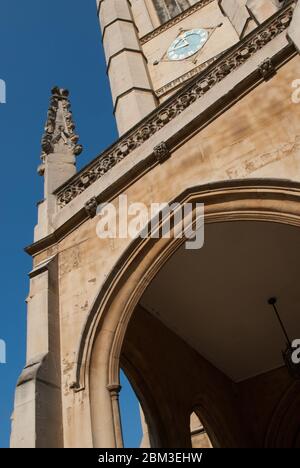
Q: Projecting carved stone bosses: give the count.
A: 3